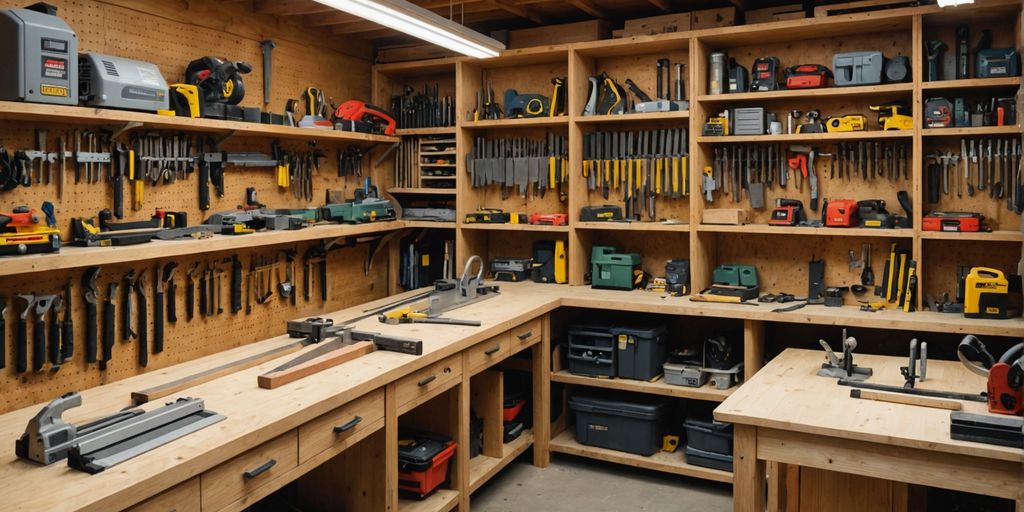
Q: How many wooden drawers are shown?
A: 6